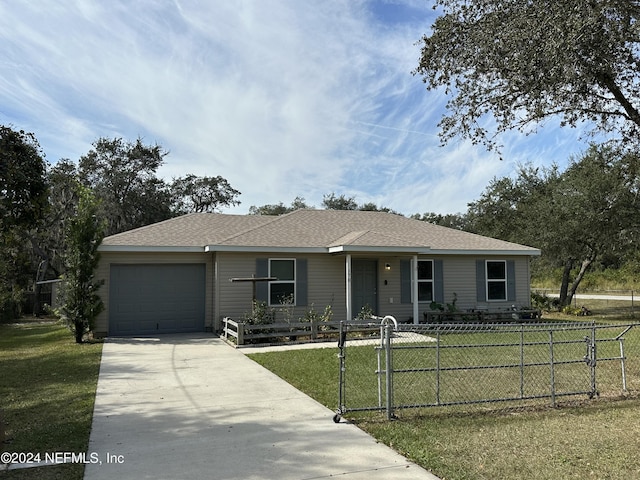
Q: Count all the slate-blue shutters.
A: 6